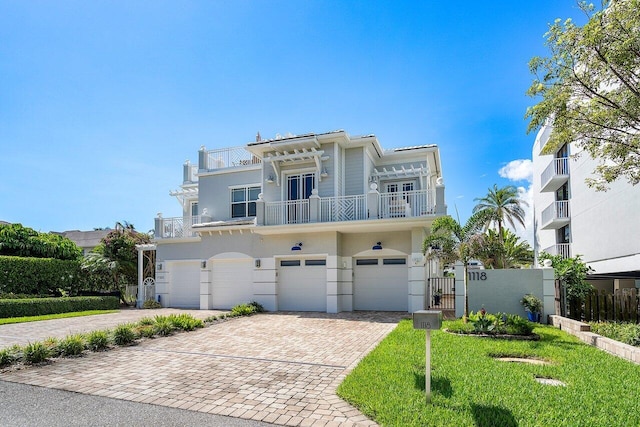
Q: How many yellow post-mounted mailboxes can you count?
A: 0